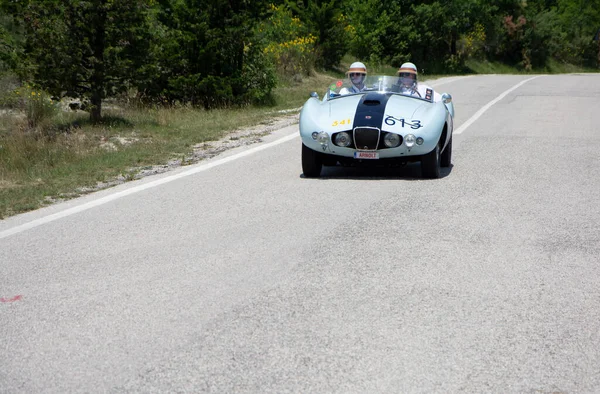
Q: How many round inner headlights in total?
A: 2